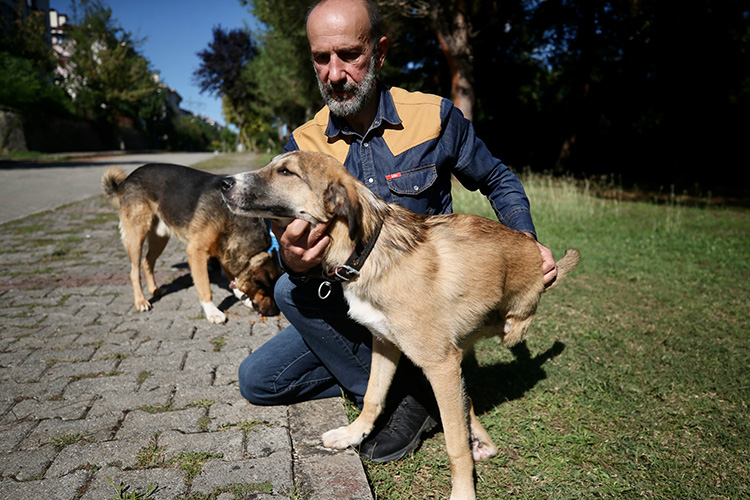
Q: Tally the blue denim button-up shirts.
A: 1